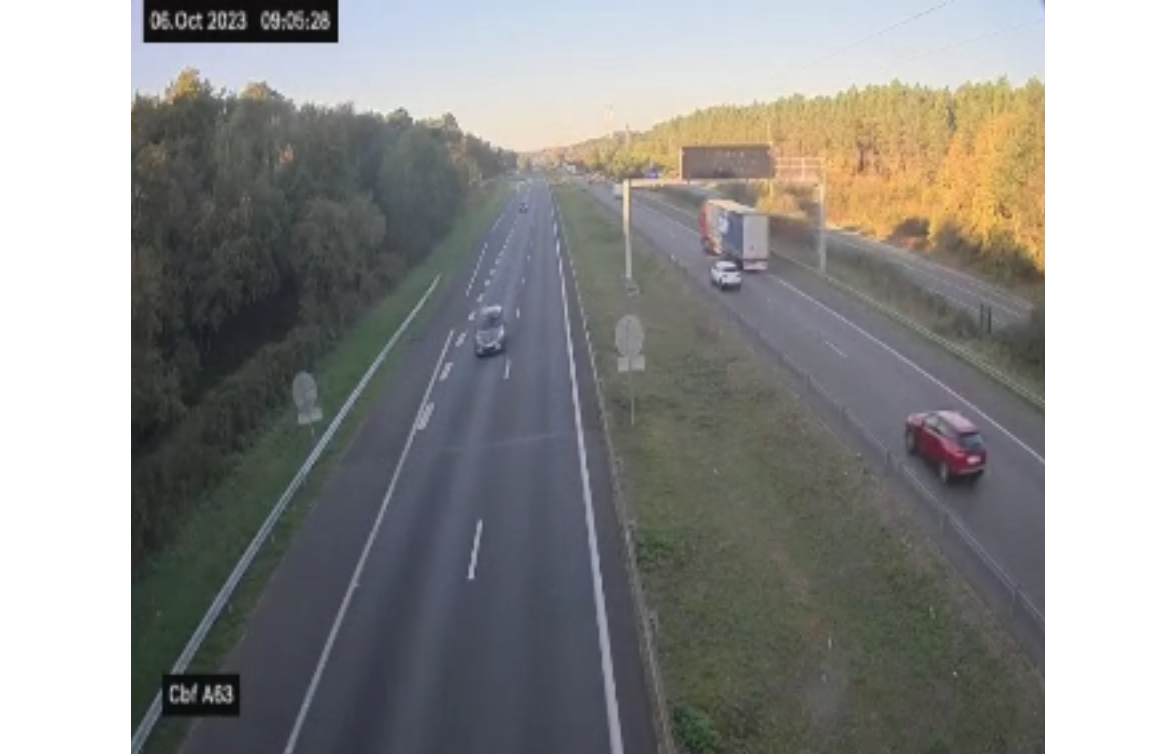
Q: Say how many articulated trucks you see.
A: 1